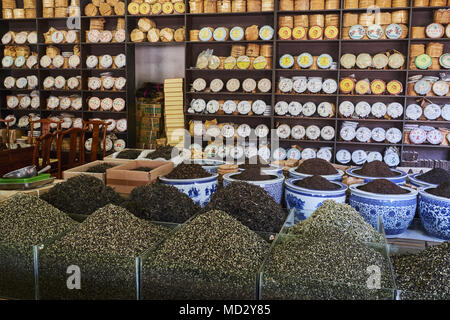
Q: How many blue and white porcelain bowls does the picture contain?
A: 10